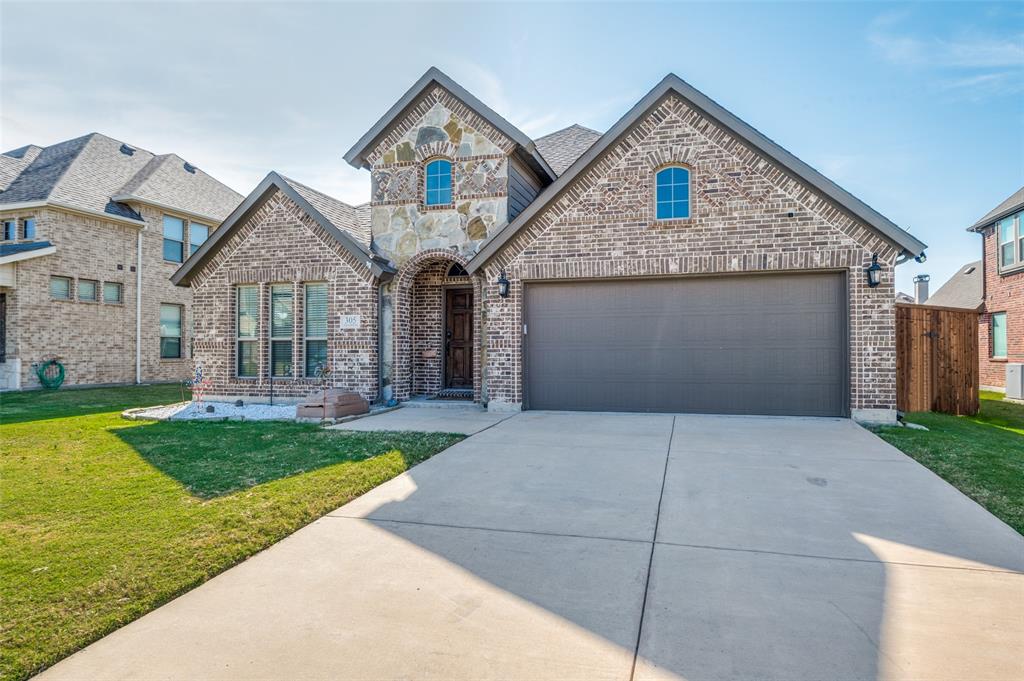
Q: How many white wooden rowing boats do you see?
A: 0